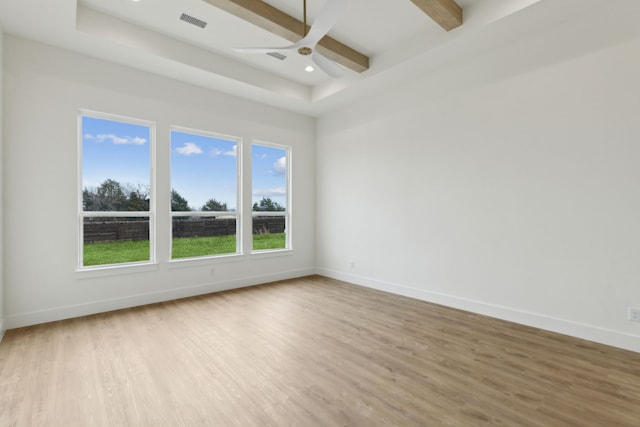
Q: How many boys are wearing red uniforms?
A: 0